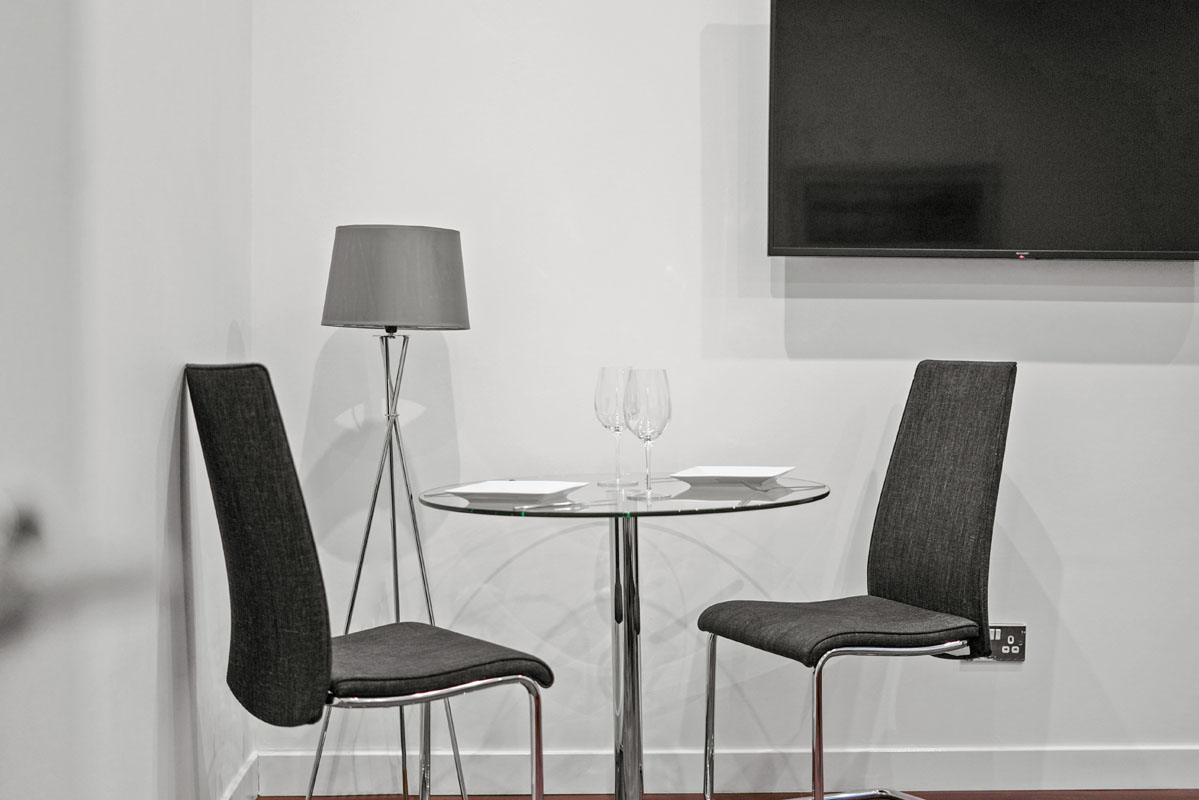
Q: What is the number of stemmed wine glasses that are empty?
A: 2